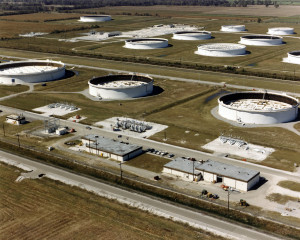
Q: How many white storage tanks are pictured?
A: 11